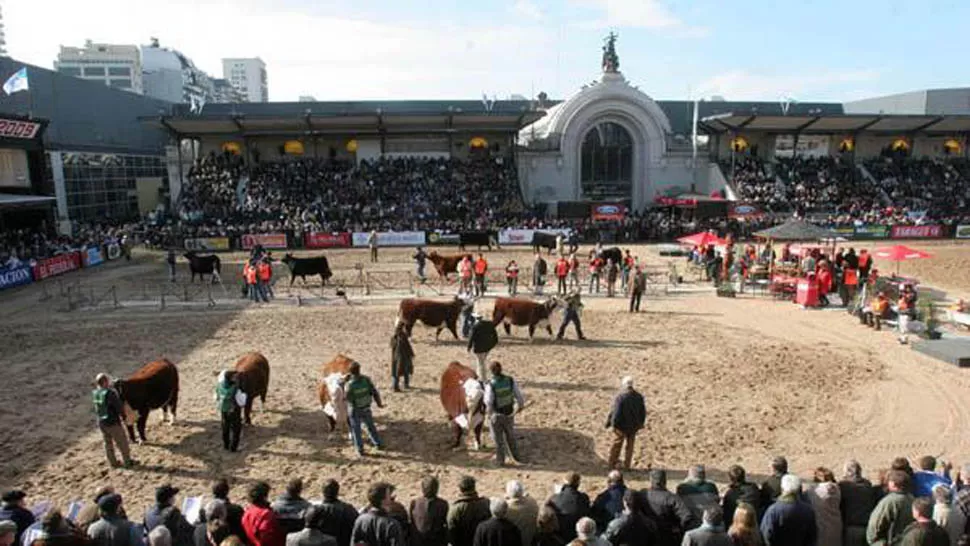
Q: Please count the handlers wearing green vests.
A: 4